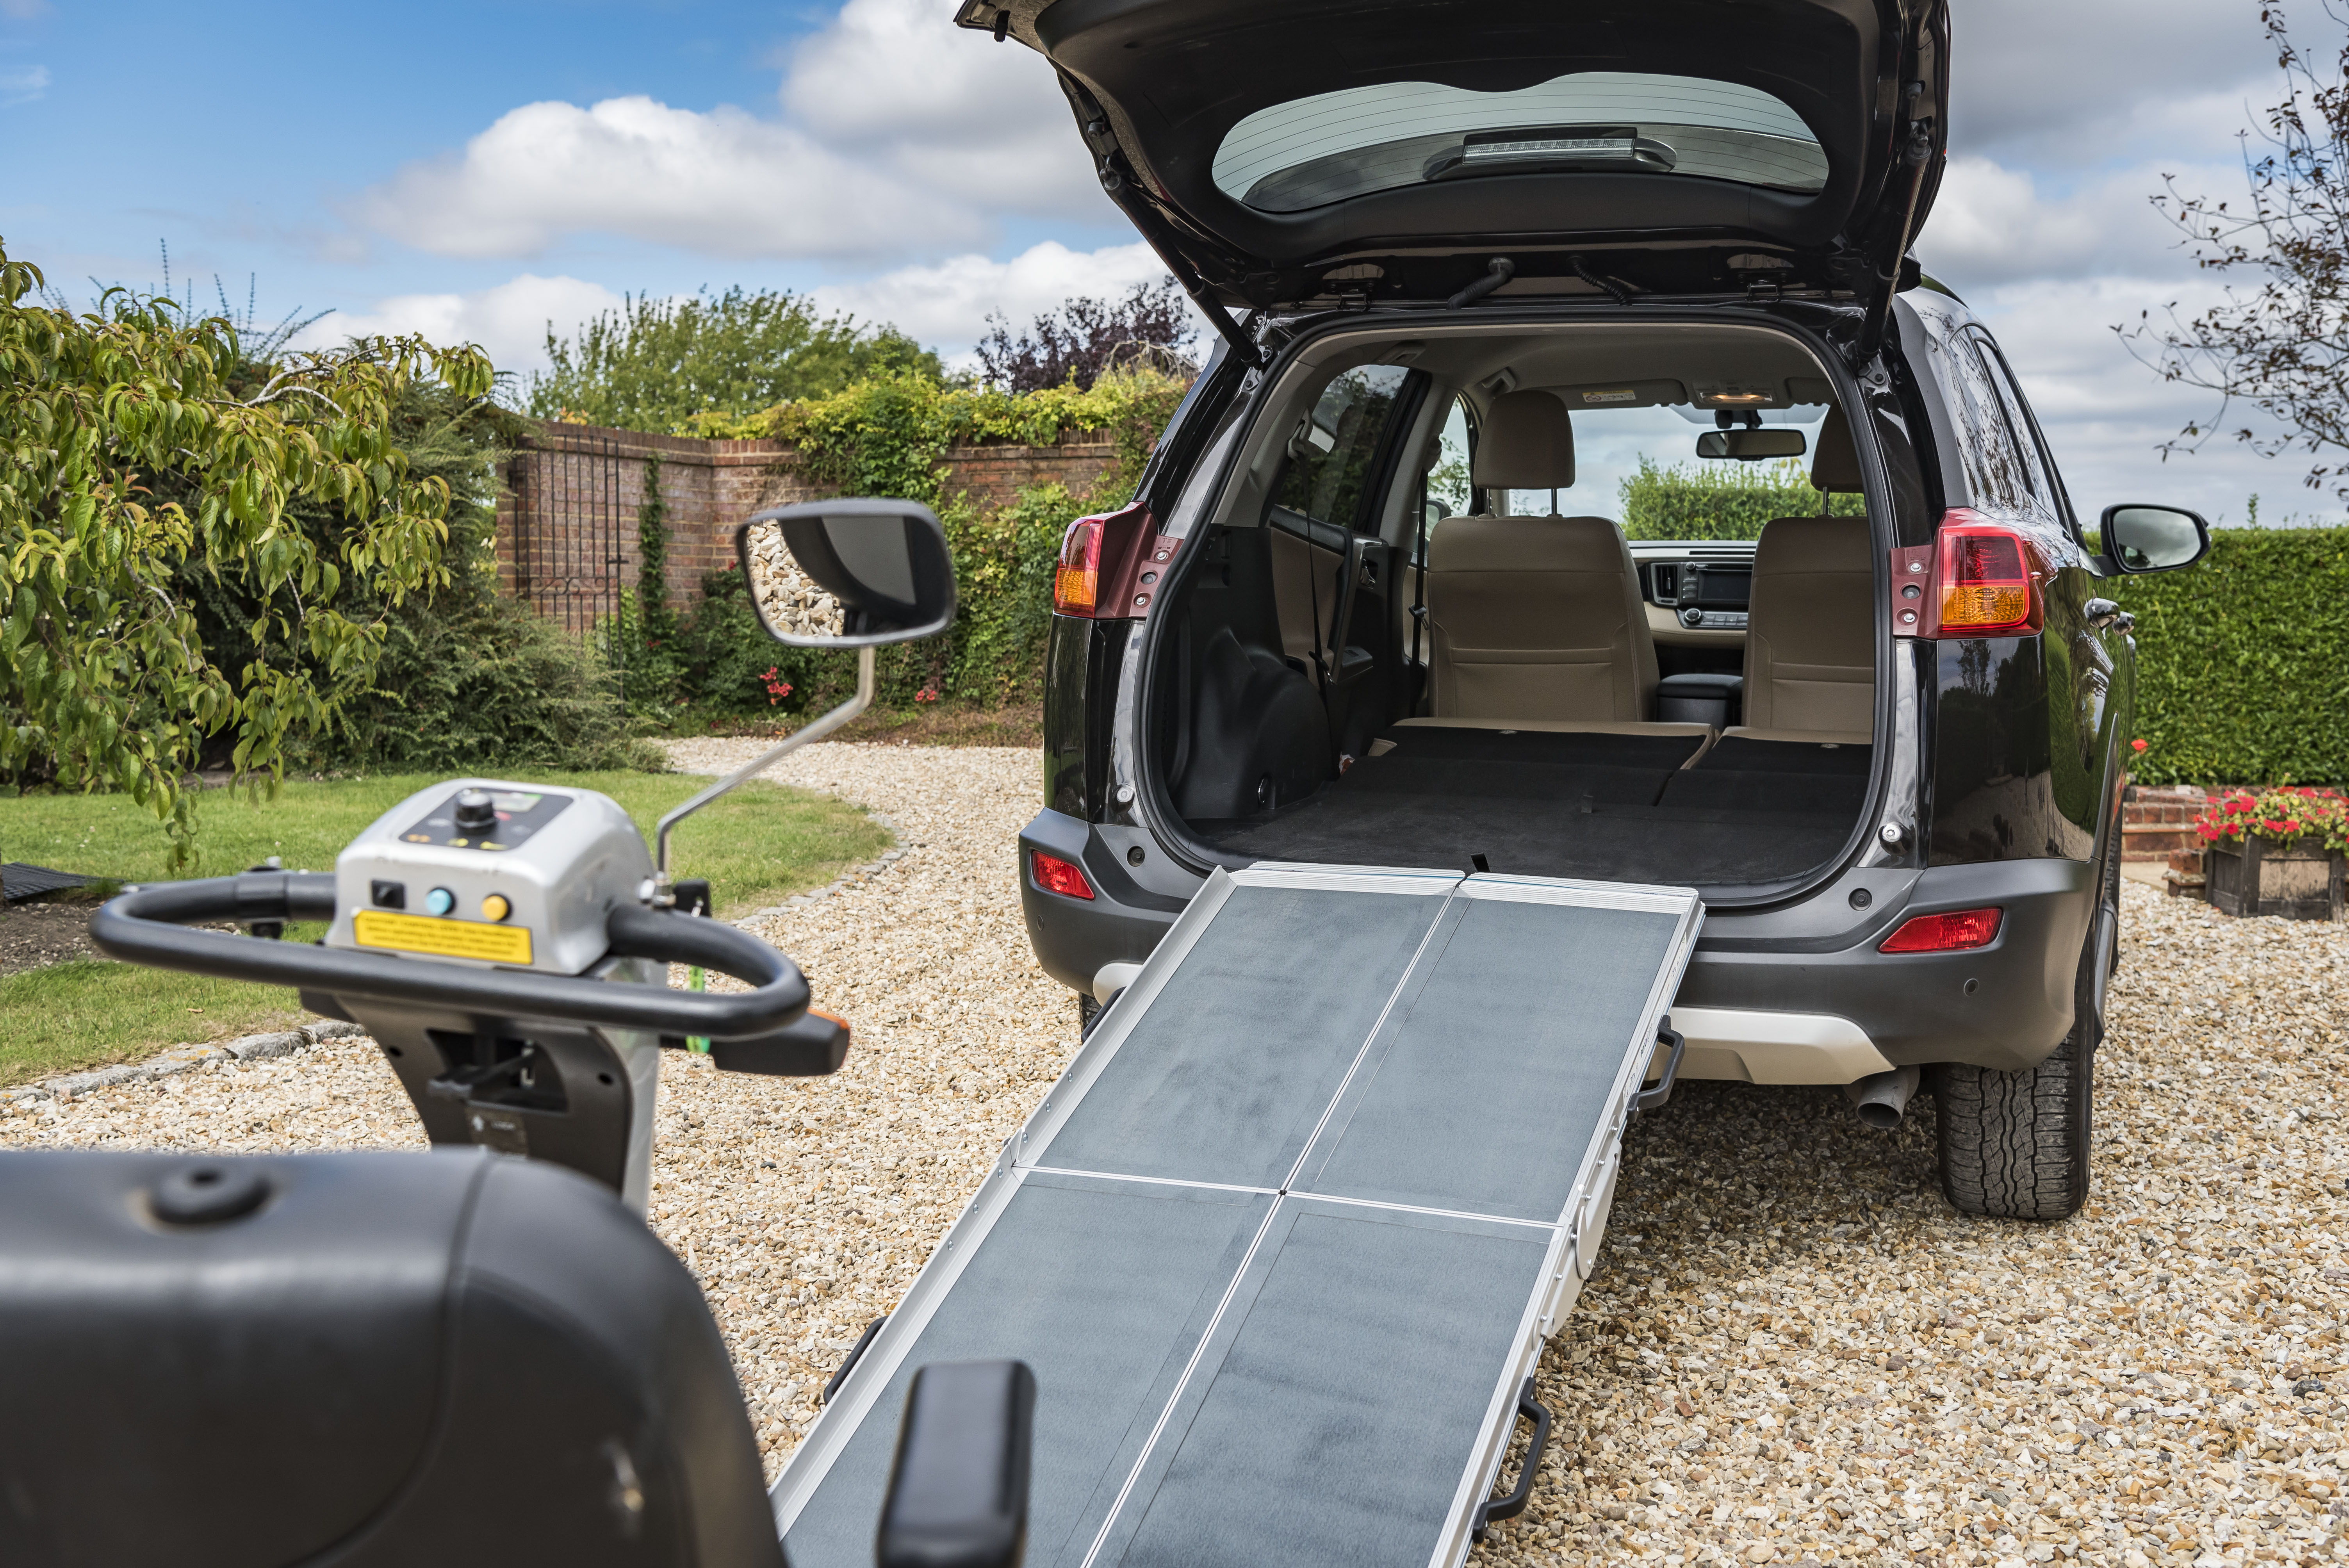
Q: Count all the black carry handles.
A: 4